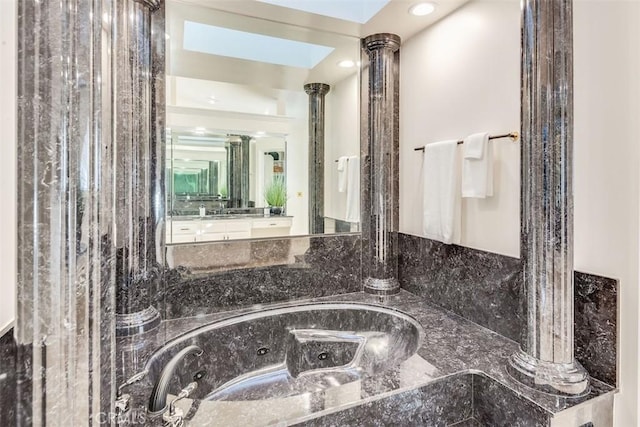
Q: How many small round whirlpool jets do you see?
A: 3